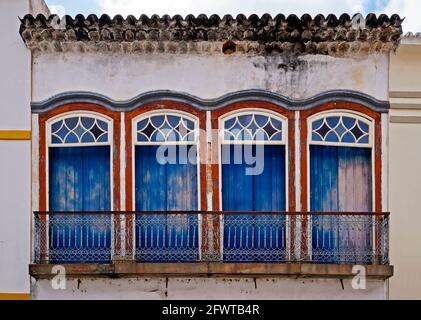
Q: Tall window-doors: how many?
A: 4